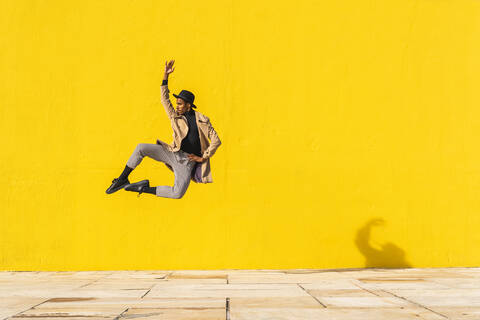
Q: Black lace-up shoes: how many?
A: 2